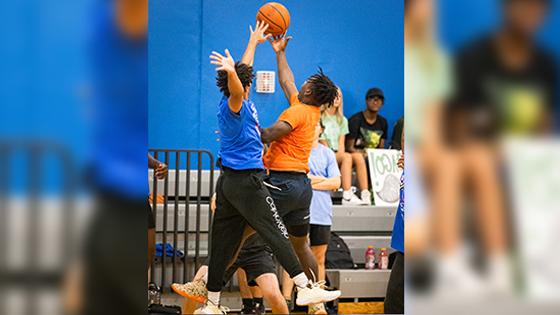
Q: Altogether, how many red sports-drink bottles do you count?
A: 2